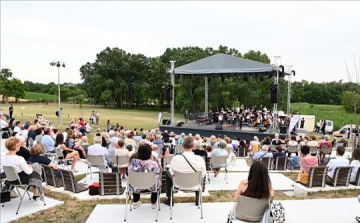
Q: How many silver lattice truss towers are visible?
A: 4